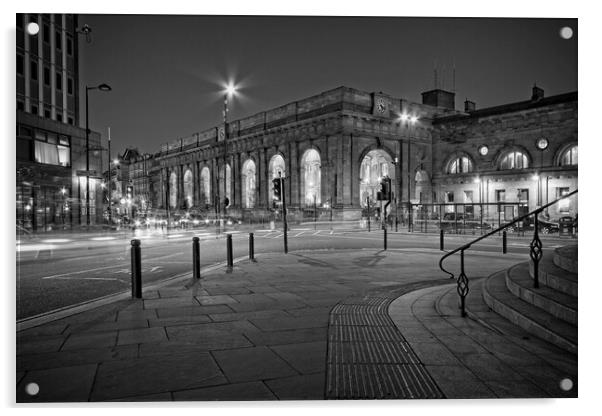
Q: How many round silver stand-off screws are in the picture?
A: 4